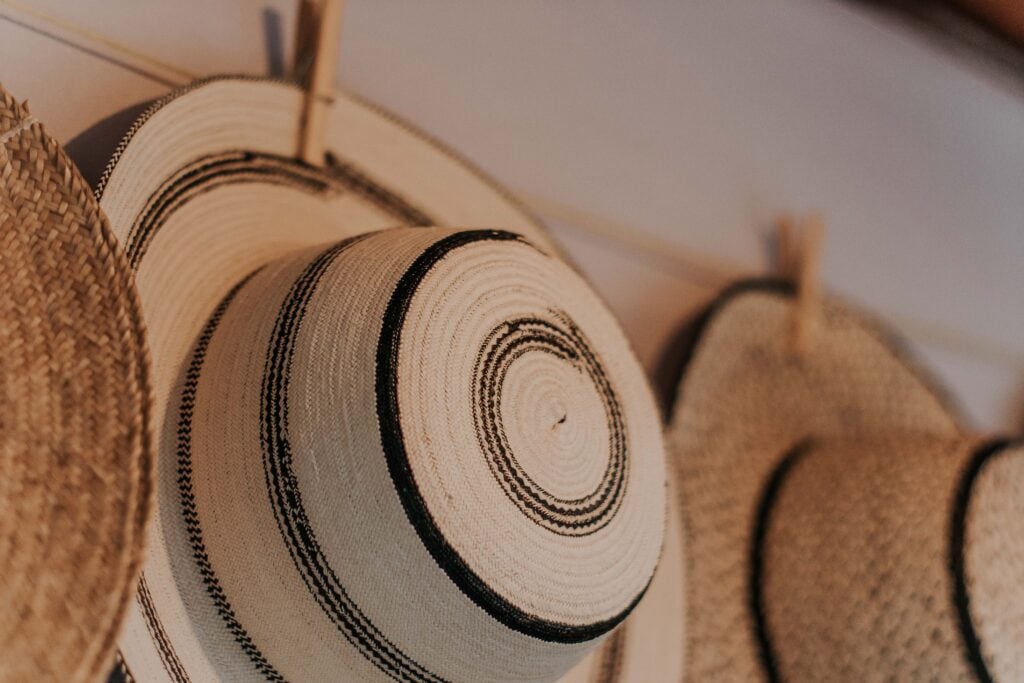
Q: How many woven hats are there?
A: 3